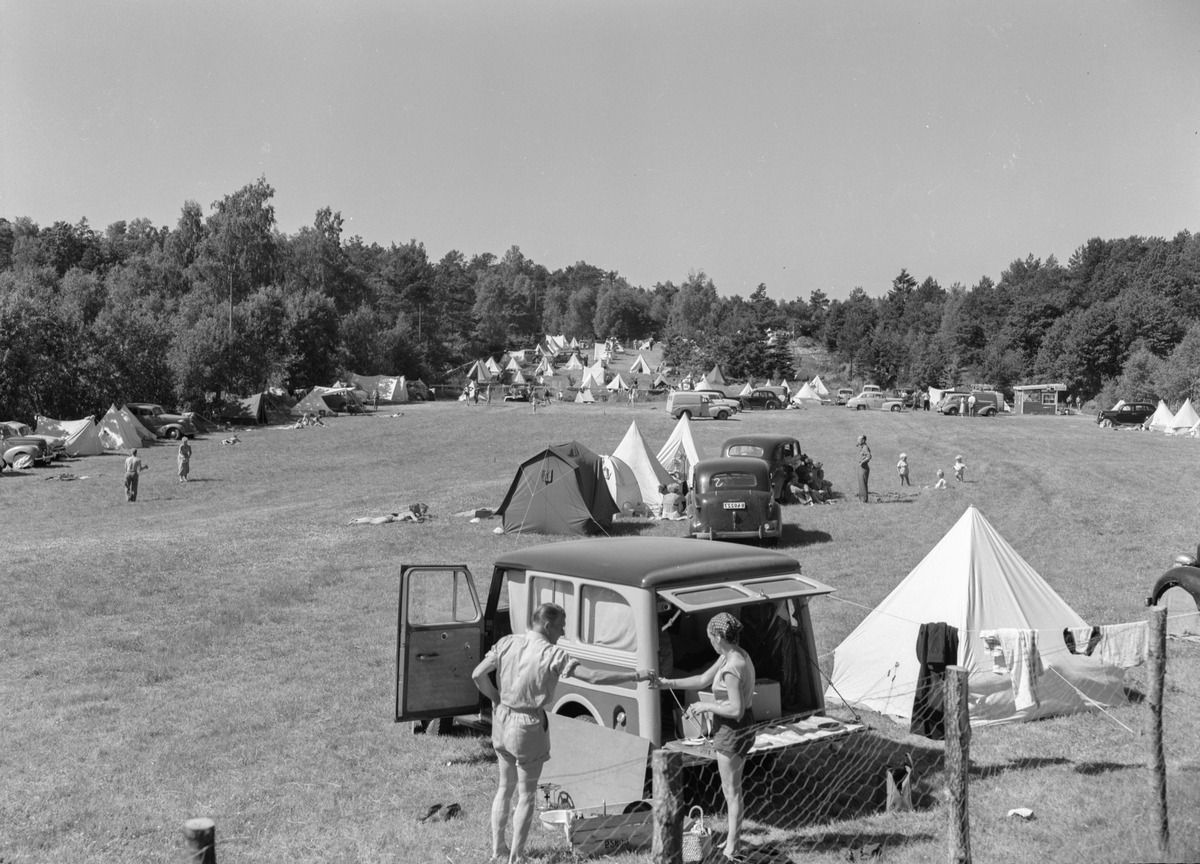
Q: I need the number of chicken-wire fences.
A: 1